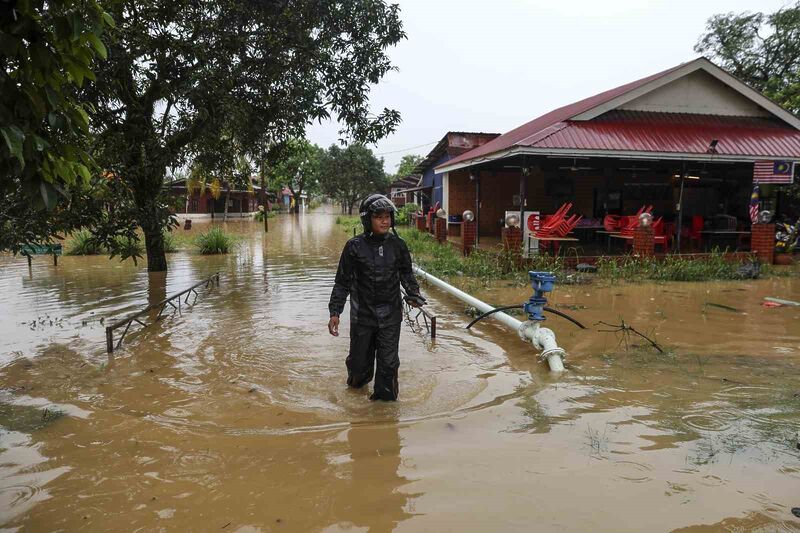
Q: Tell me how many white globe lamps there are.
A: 5